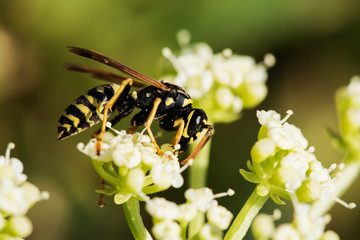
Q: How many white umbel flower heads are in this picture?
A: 7